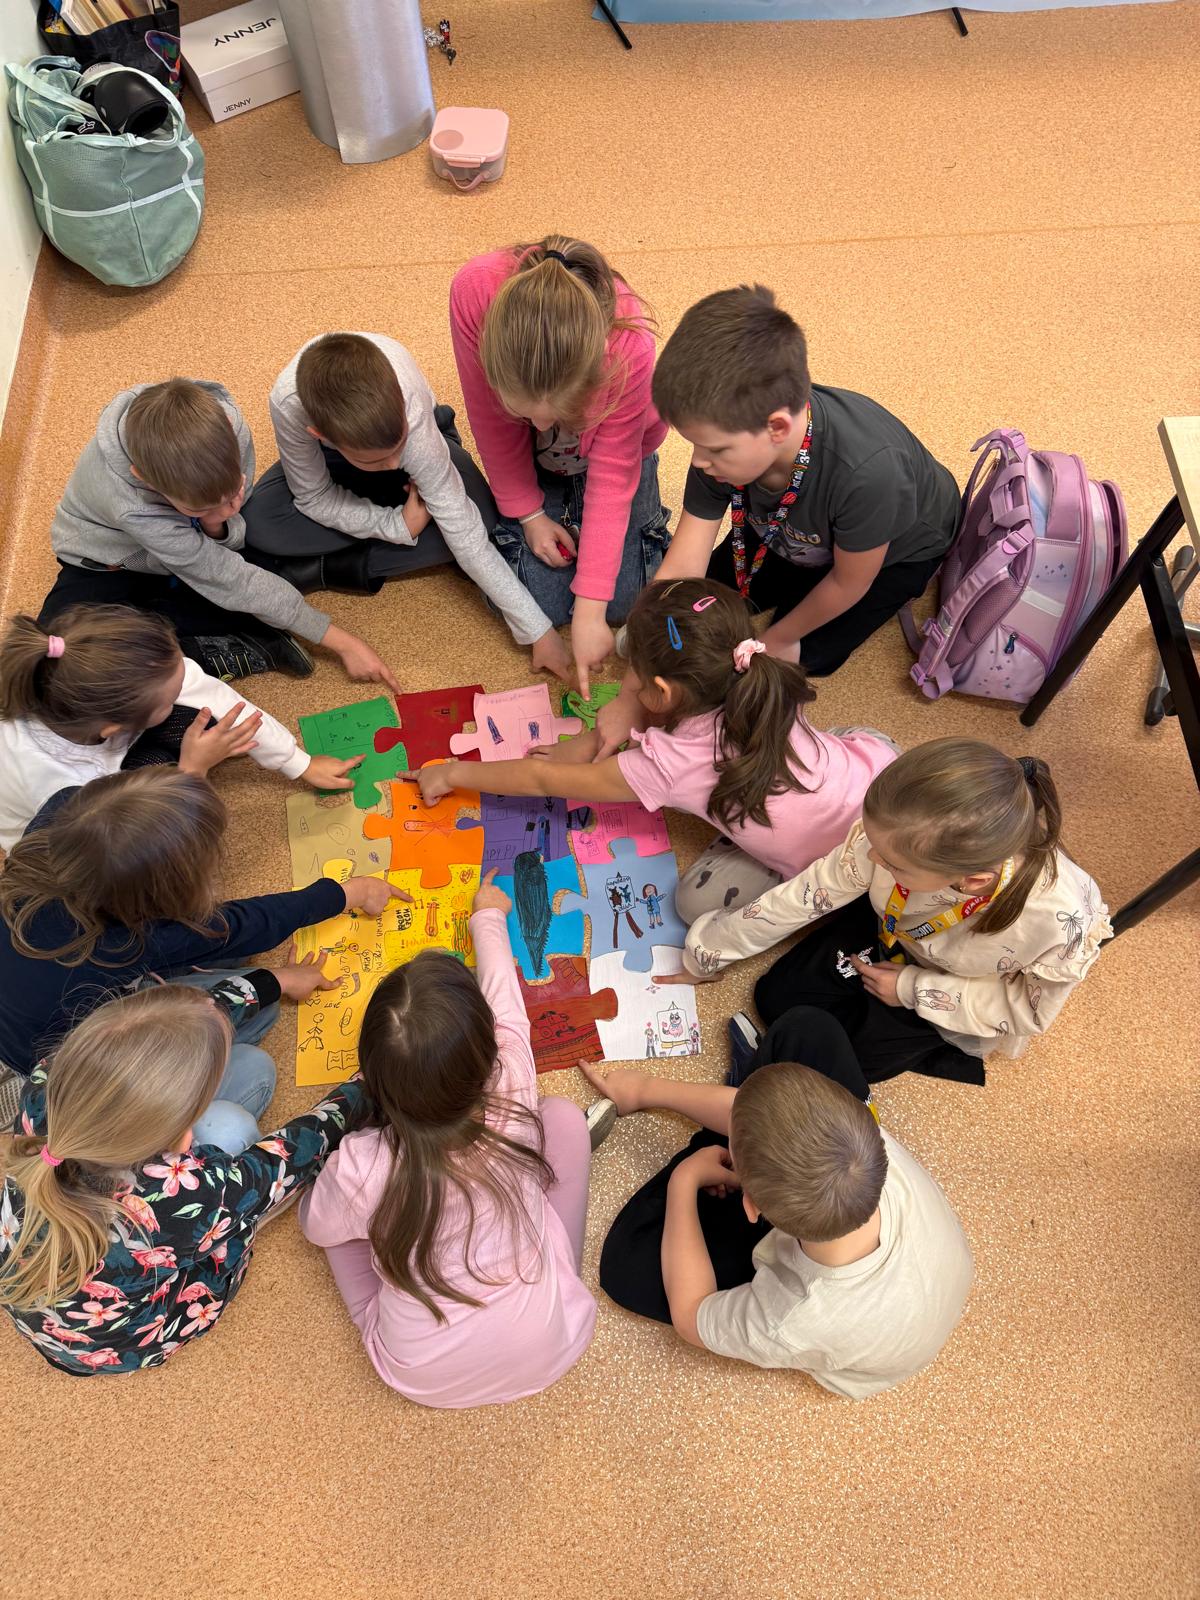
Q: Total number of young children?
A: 11